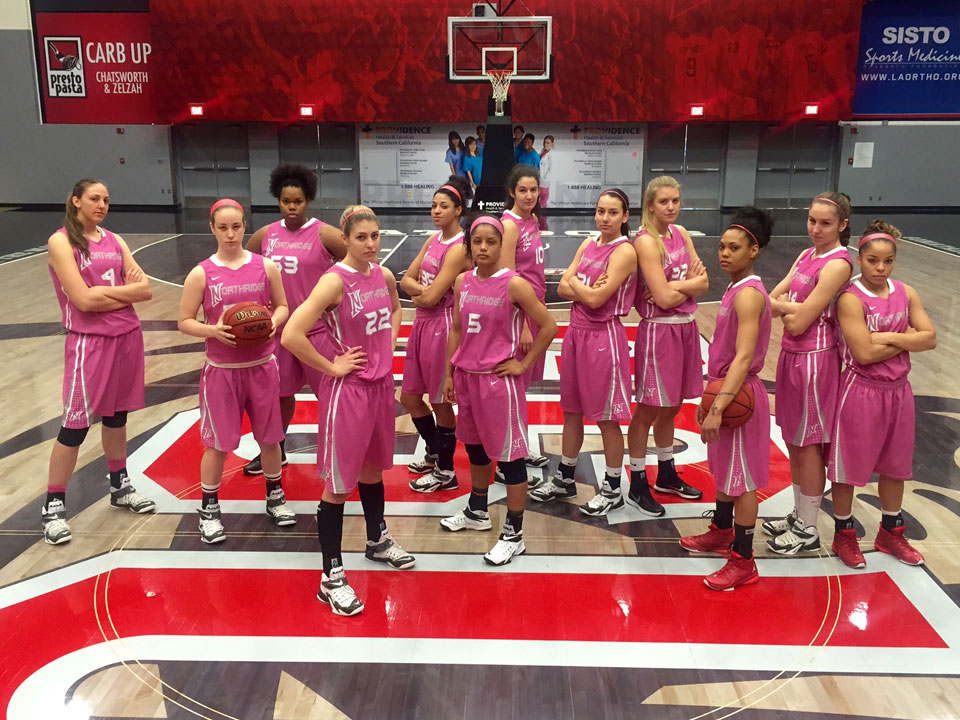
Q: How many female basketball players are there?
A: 12